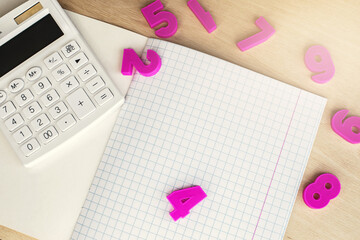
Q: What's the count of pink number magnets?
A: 8